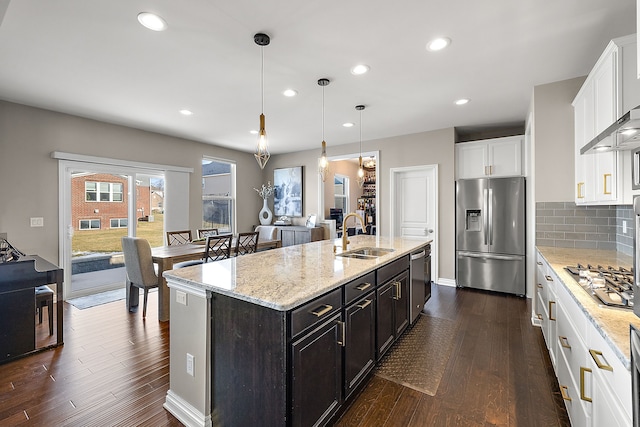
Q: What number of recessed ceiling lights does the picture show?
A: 8